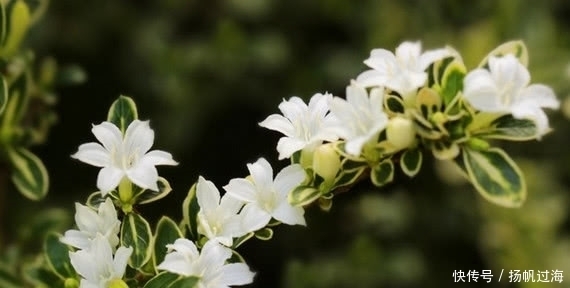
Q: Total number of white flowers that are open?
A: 10